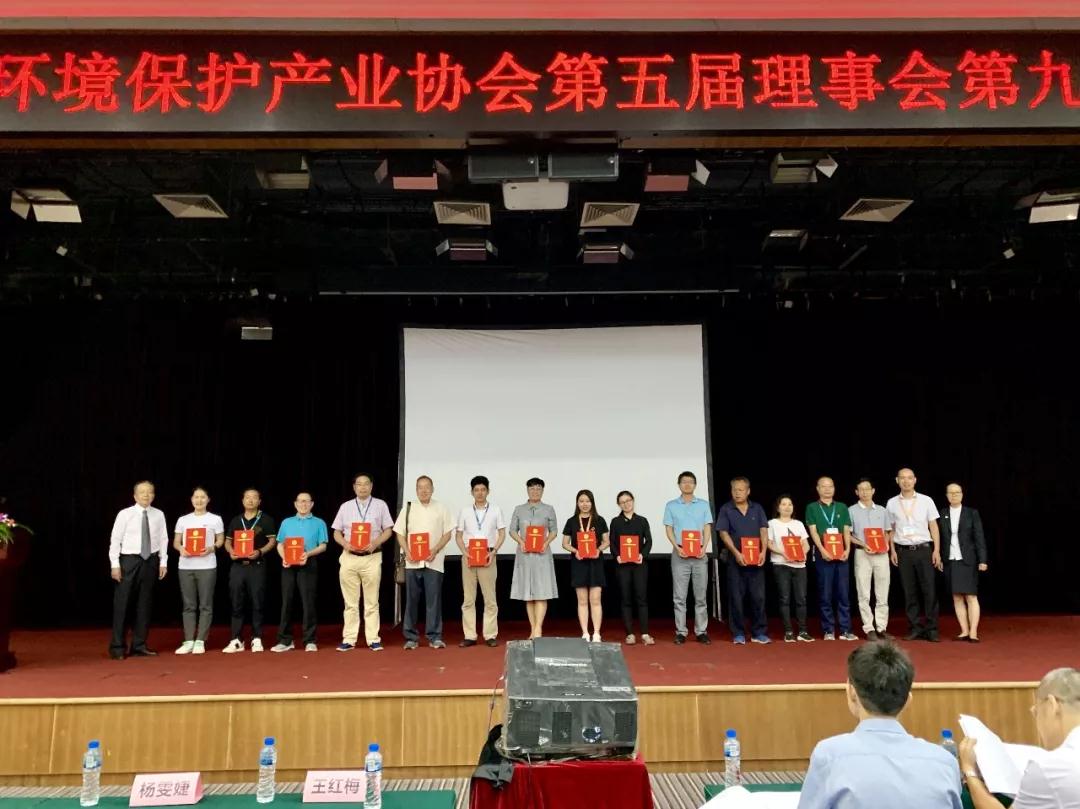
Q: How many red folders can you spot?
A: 14